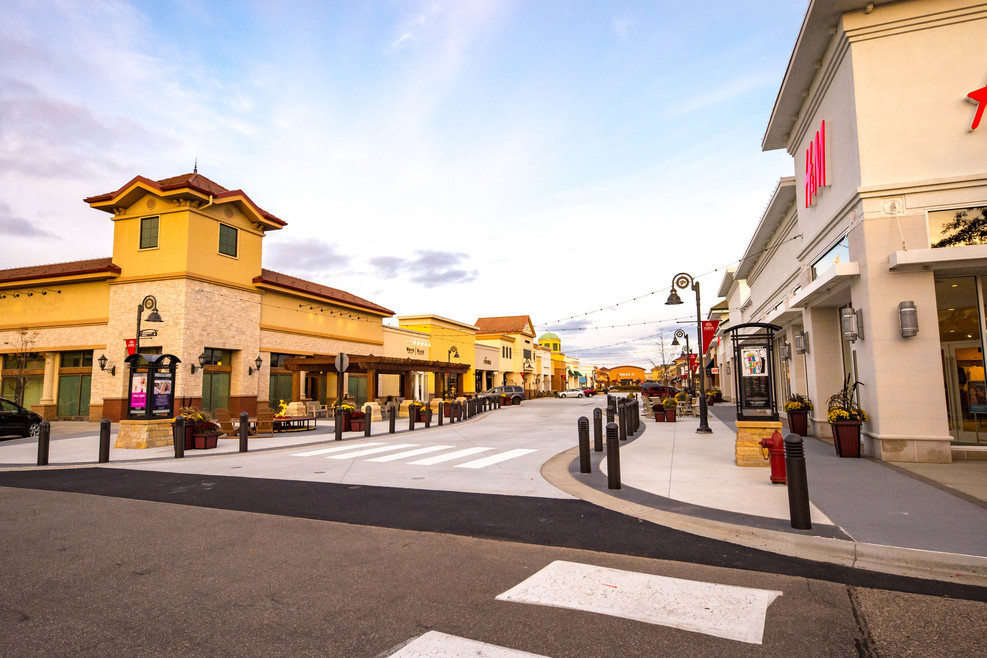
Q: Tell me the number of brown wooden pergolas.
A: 1